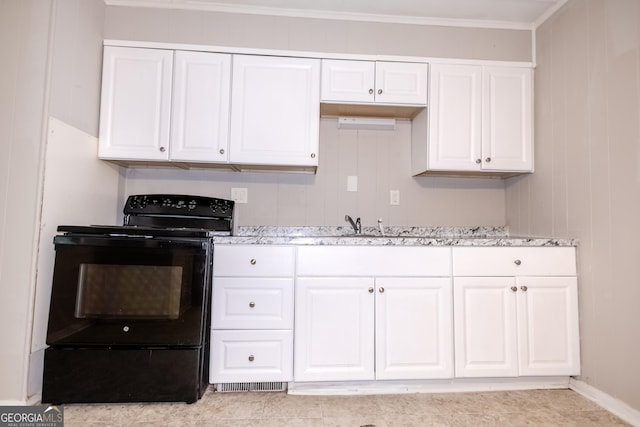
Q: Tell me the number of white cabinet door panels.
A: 11